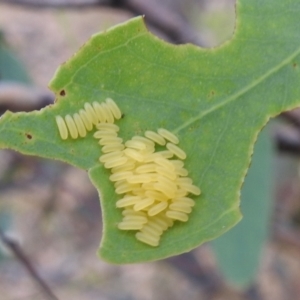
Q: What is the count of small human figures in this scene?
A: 0